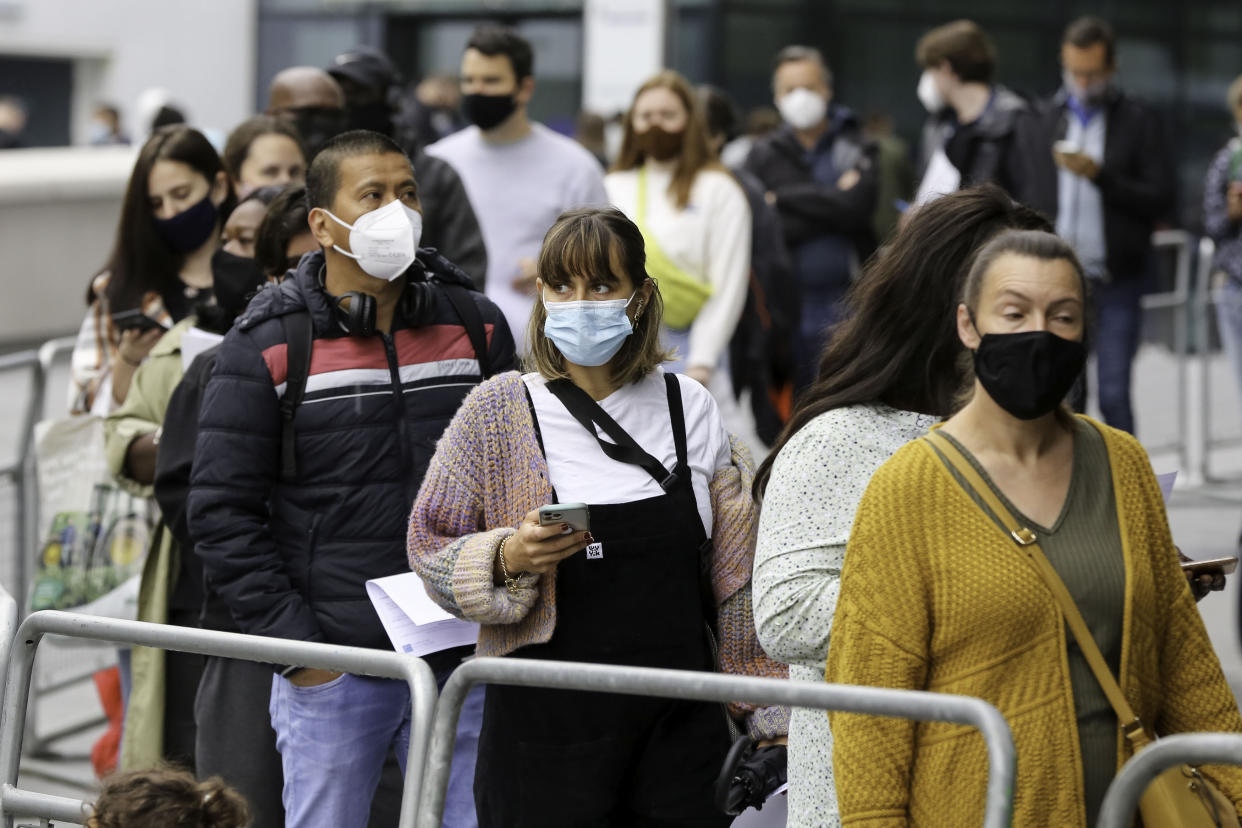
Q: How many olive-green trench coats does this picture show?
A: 1